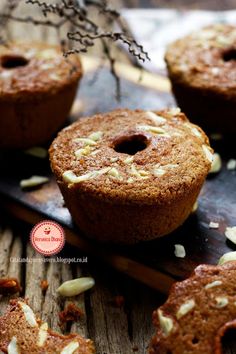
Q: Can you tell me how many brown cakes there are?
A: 5